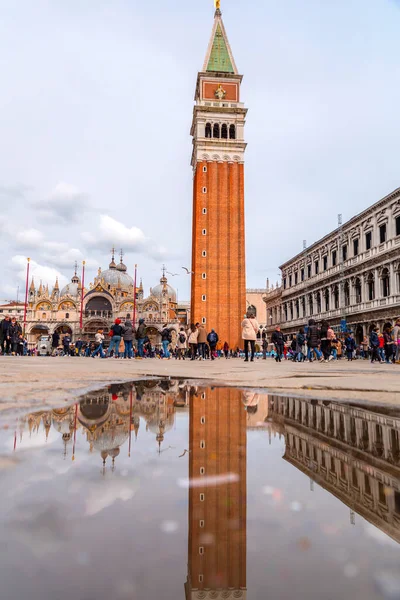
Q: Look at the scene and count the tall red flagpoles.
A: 3